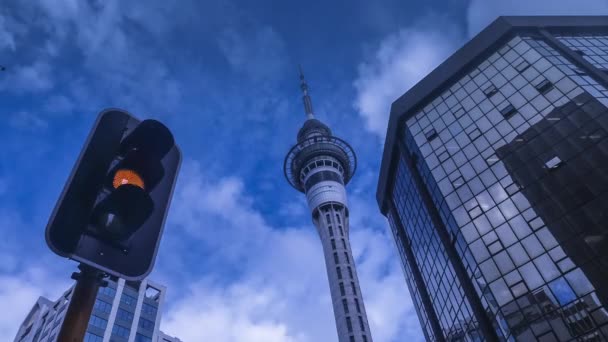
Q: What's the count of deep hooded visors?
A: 3